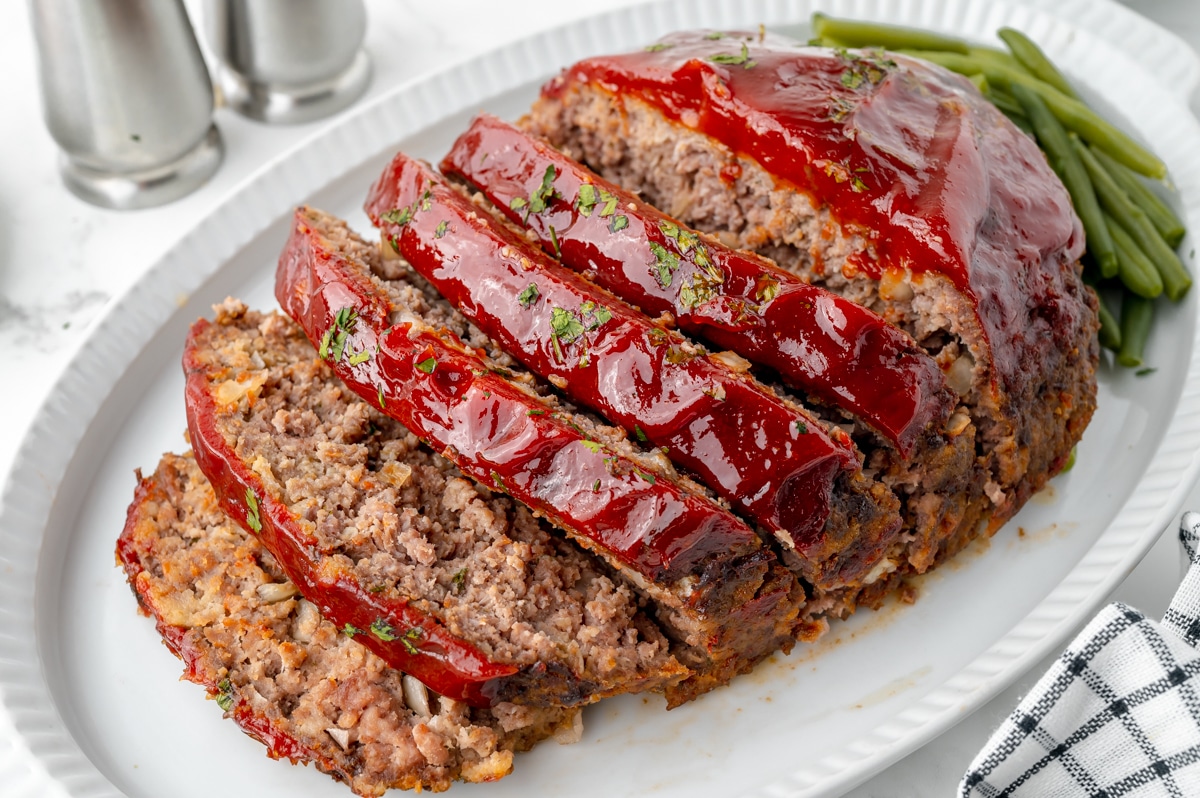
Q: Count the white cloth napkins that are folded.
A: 1